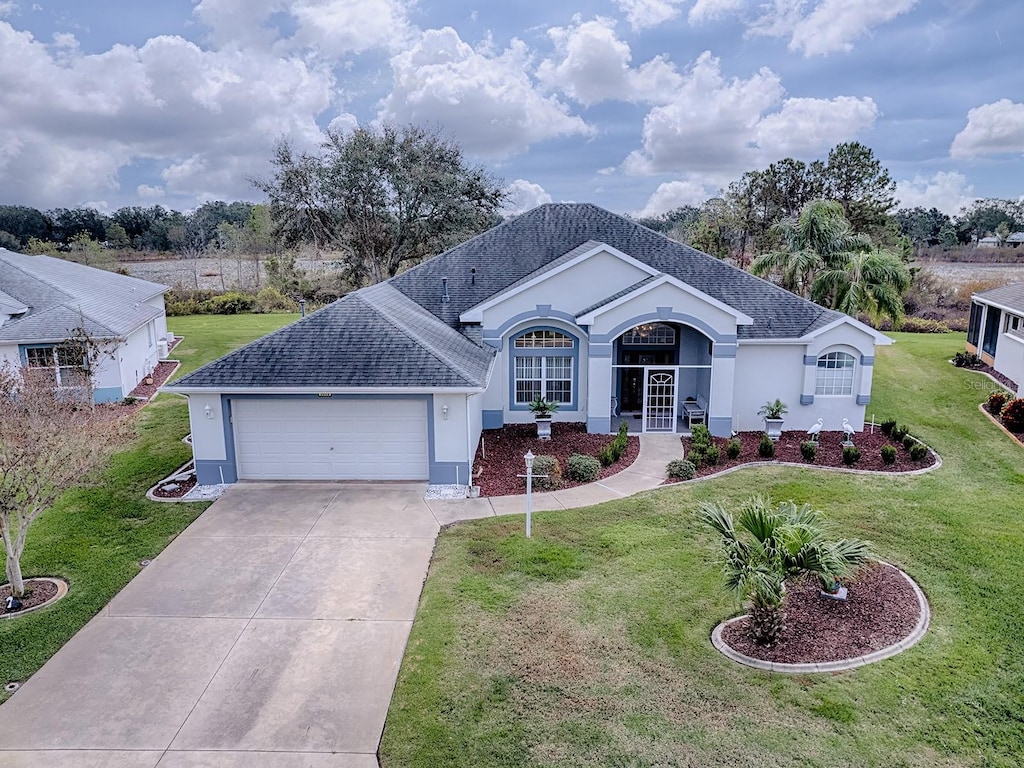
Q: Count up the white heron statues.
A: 2